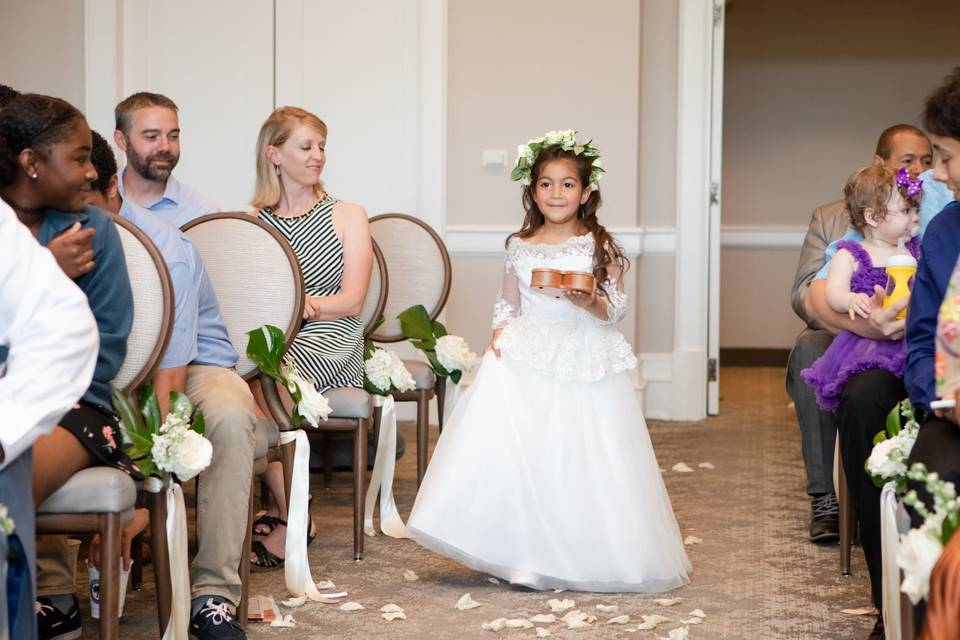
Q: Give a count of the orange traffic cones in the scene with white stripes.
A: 0